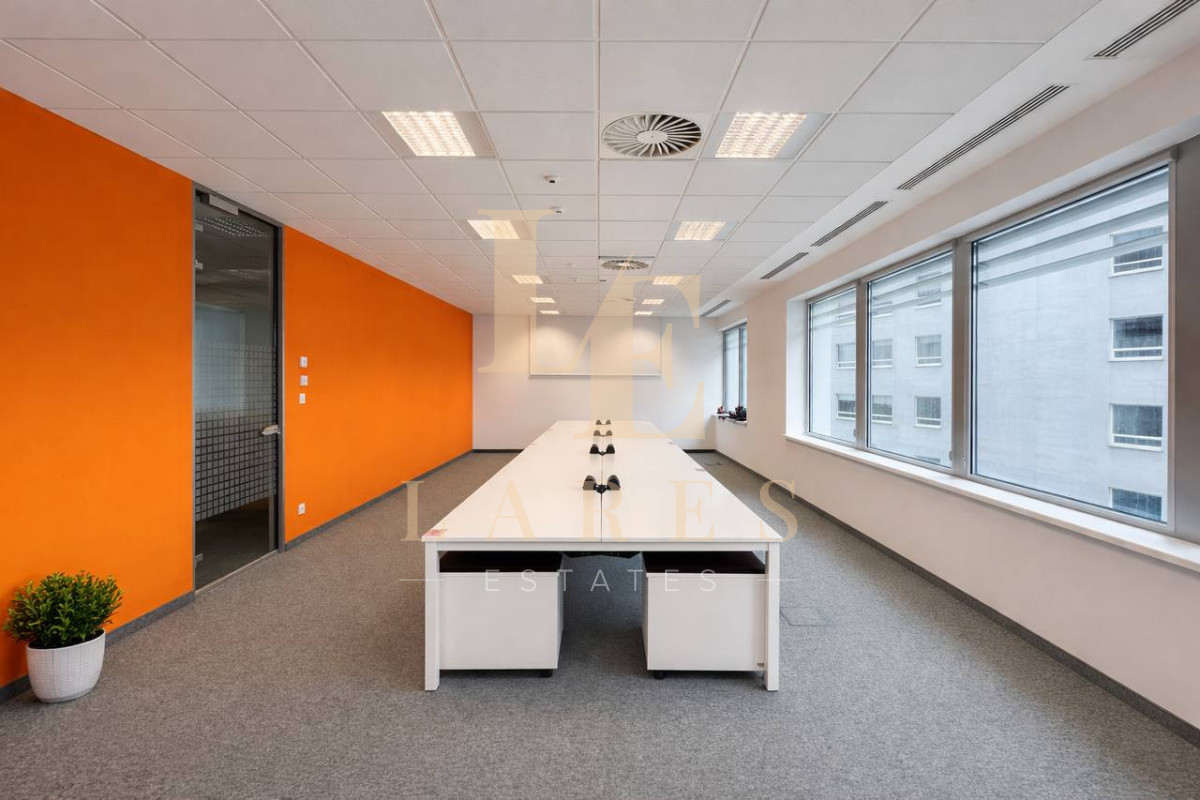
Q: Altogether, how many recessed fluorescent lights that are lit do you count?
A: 10